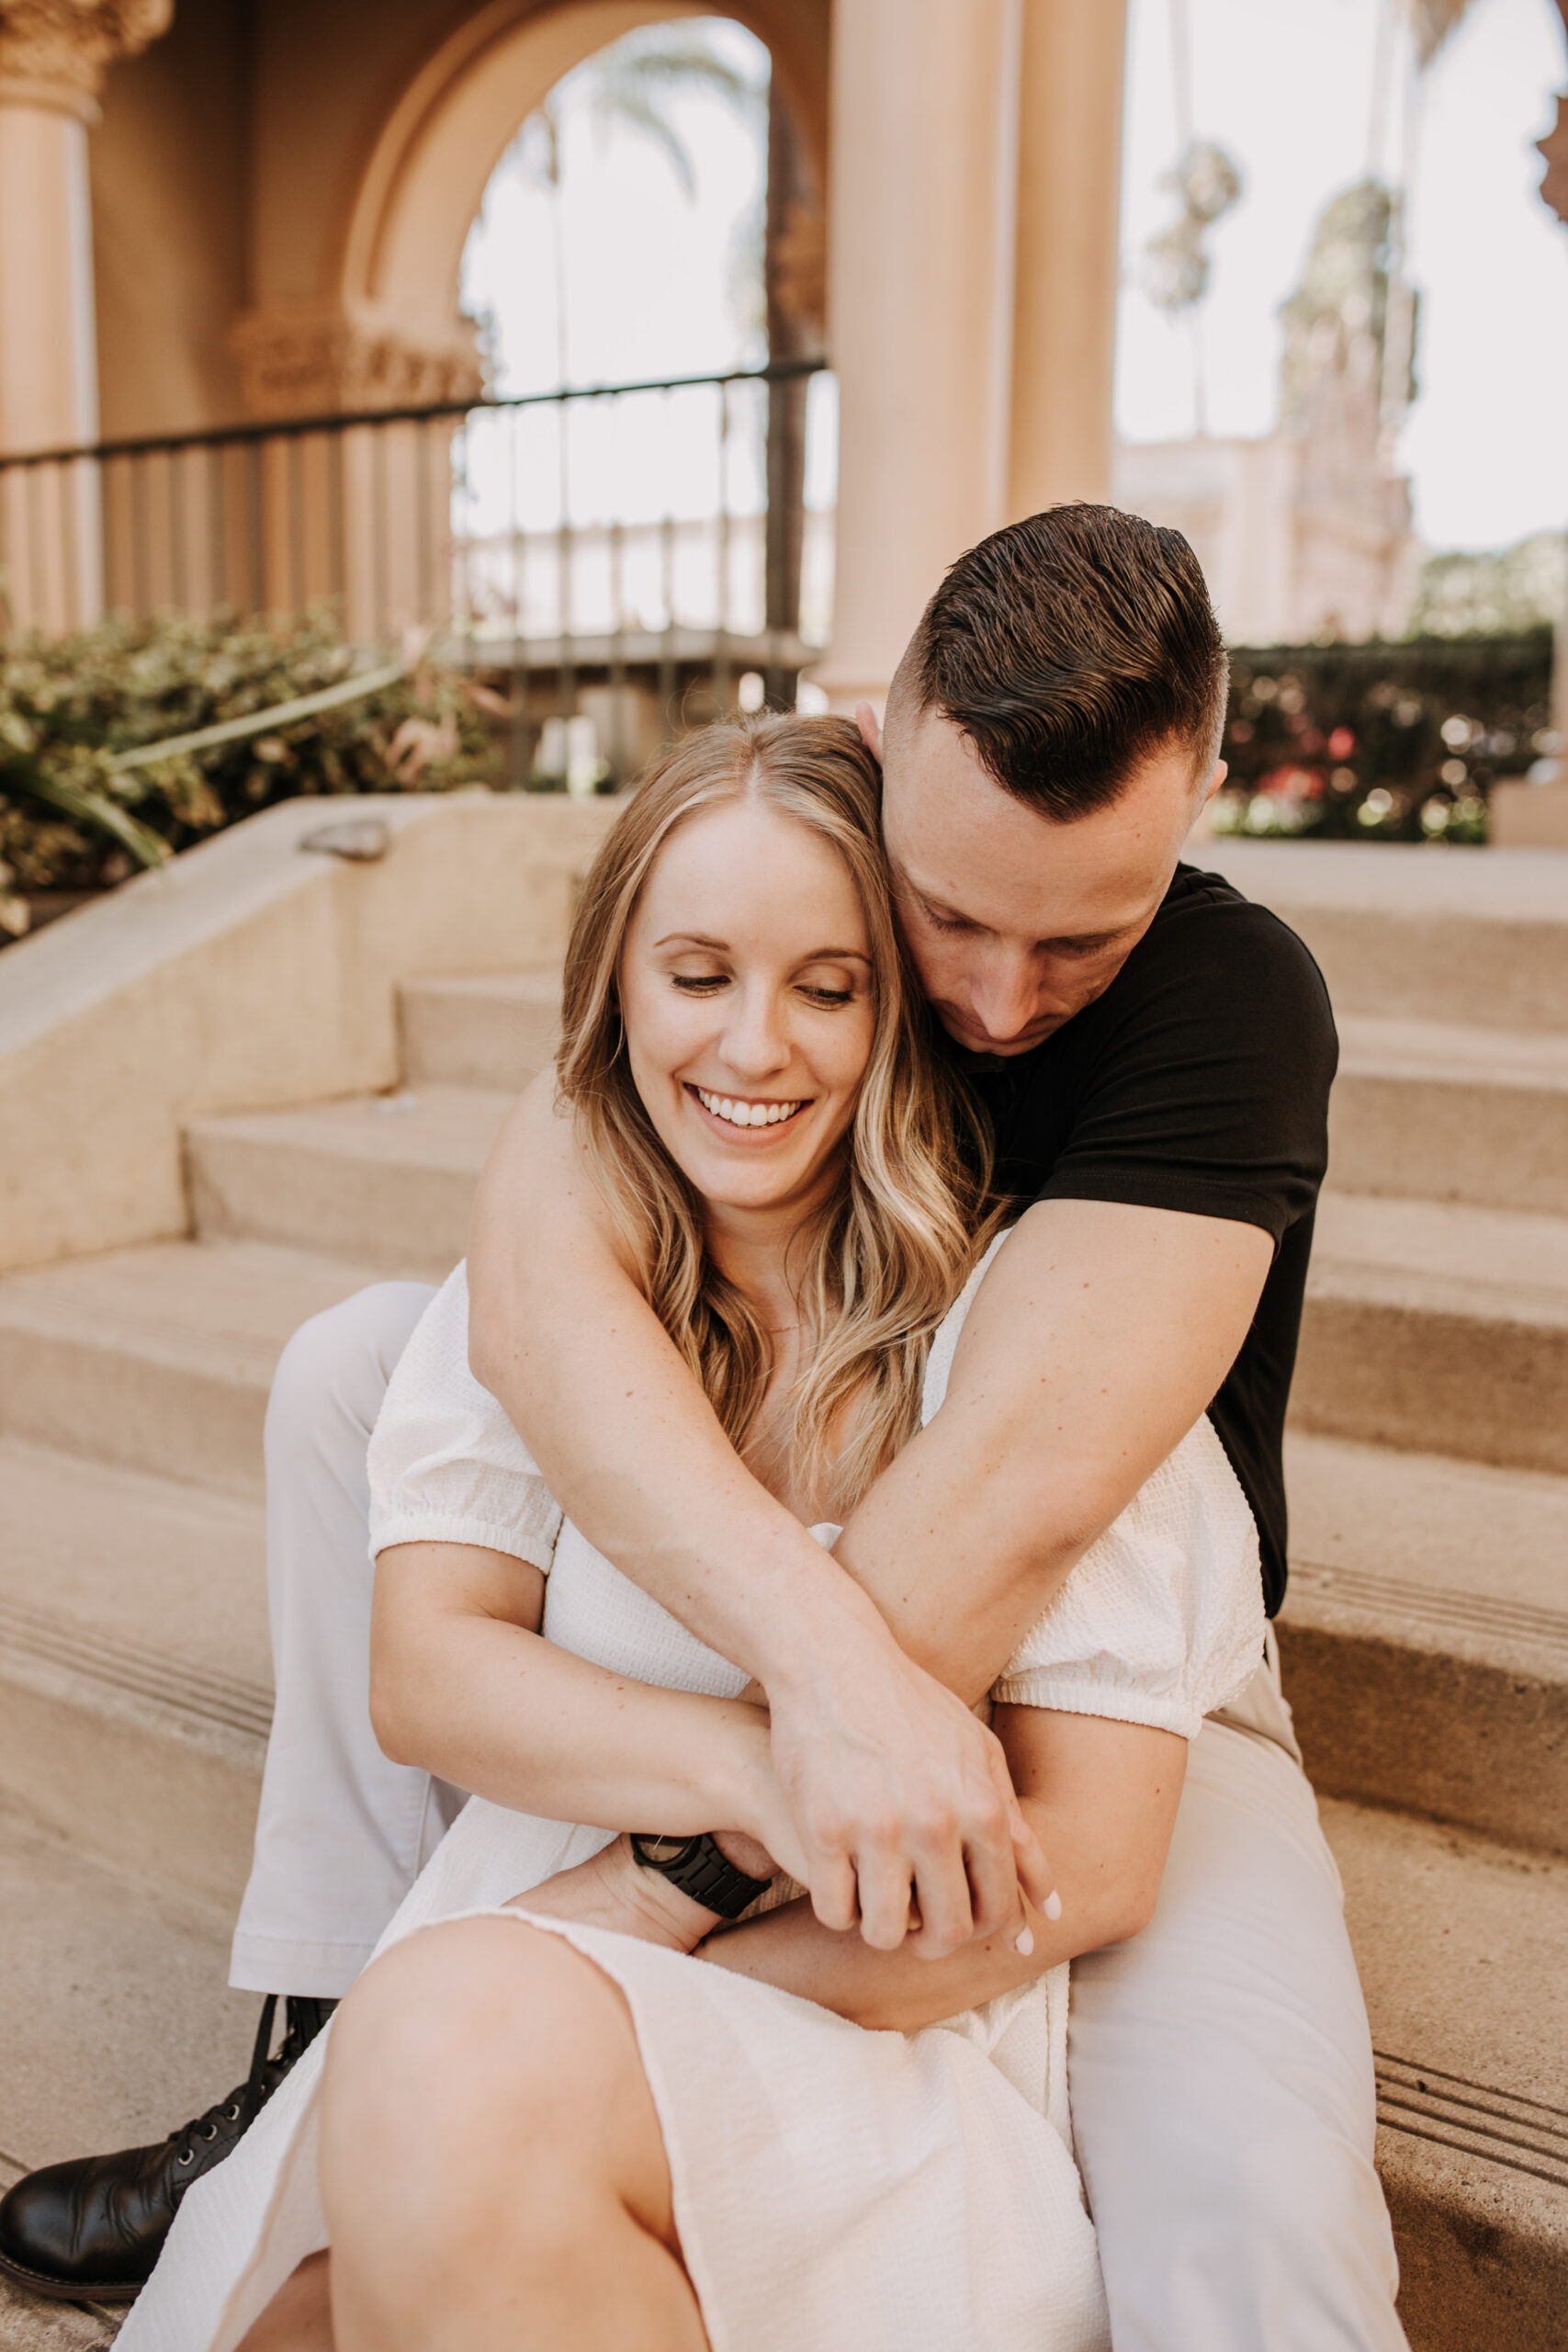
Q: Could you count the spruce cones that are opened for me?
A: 0